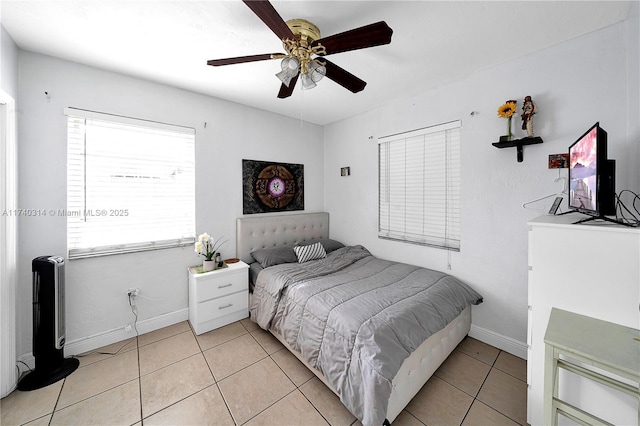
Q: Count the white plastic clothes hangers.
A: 1